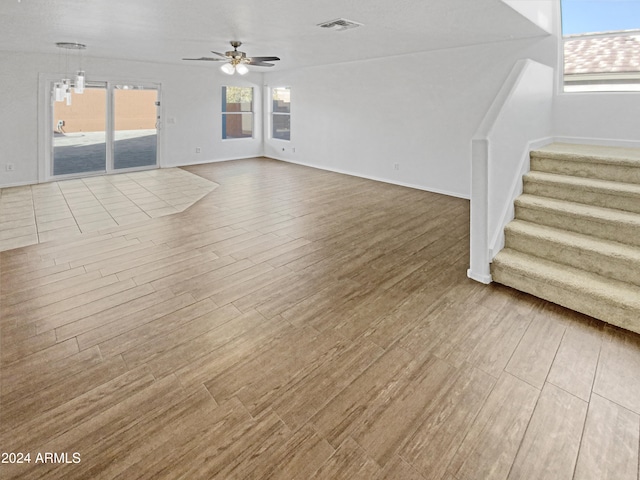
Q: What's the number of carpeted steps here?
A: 5